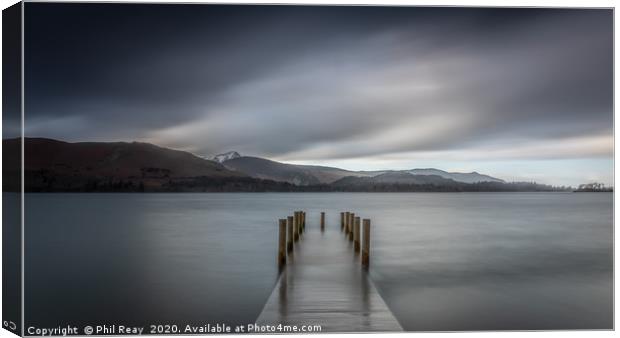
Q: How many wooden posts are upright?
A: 11